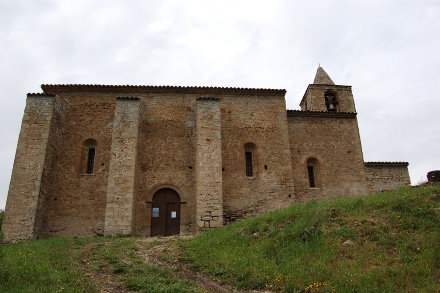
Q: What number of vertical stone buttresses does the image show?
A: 3